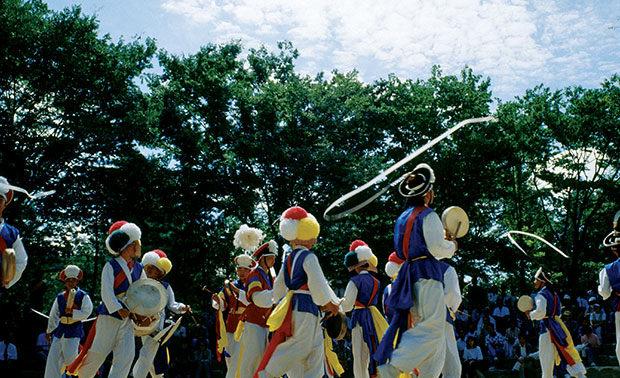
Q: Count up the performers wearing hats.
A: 12